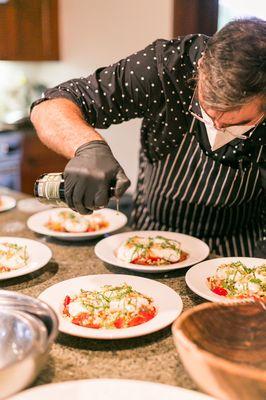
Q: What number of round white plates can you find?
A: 7